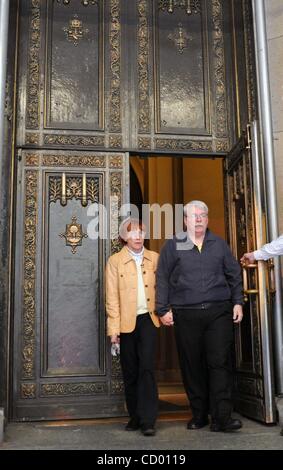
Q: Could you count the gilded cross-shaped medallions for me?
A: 3